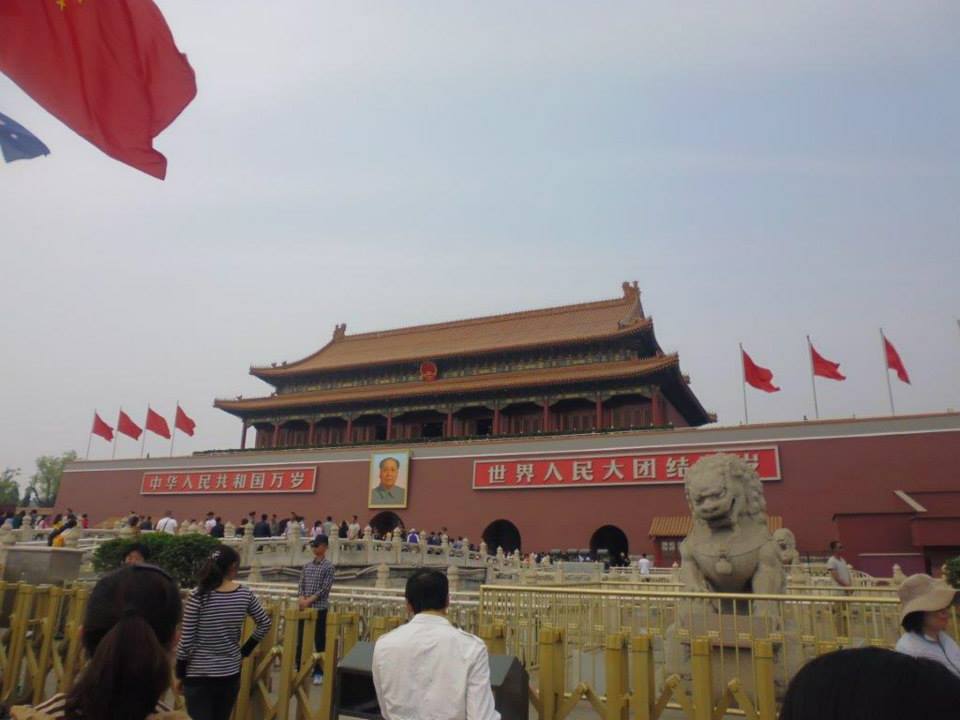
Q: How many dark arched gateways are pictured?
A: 3